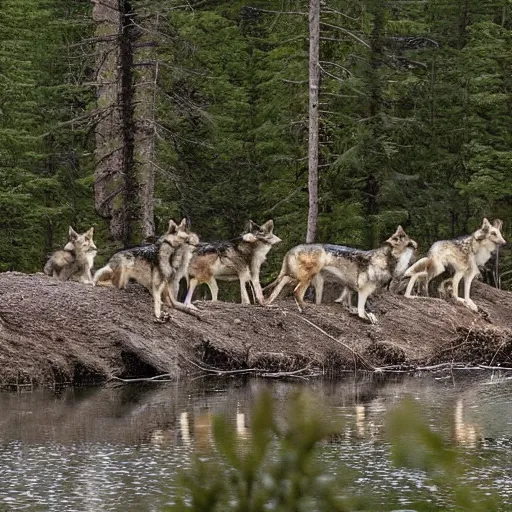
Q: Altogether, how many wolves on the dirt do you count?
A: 5